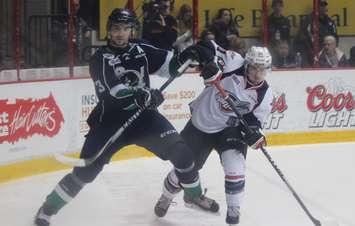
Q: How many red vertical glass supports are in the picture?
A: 6